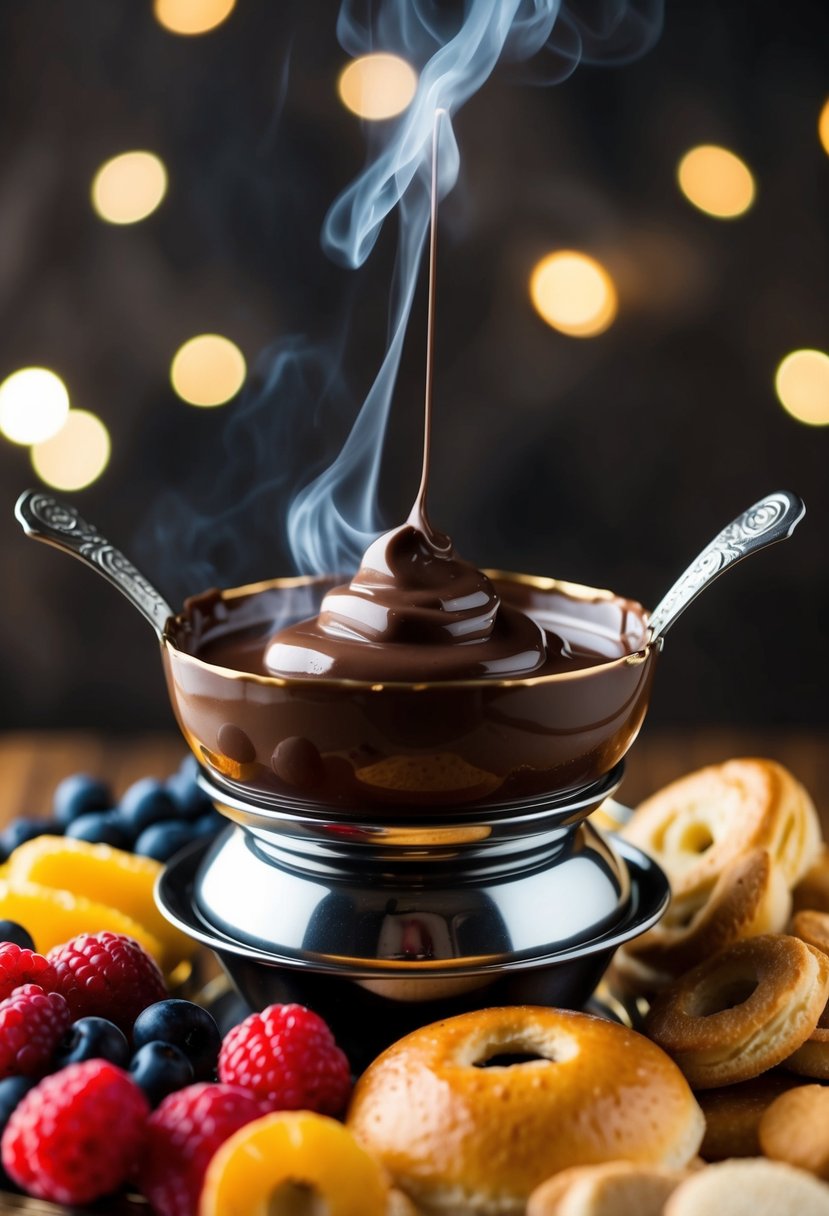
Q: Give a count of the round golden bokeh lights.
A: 10